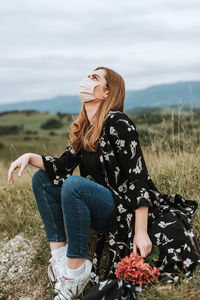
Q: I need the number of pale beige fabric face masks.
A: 1